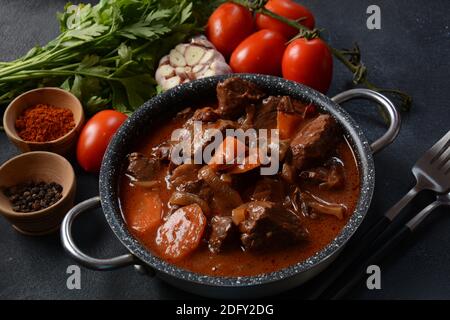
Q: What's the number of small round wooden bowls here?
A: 2